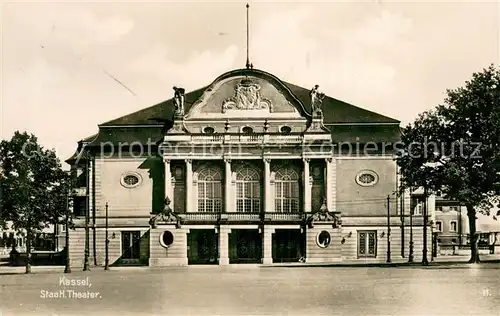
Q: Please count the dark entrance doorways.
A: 3